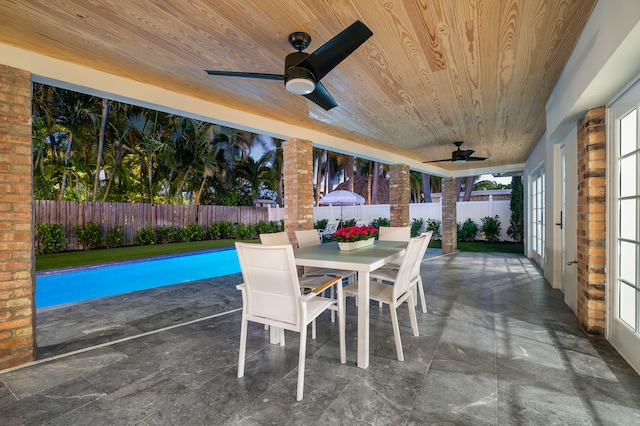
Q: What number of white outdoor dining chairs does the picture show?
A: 6